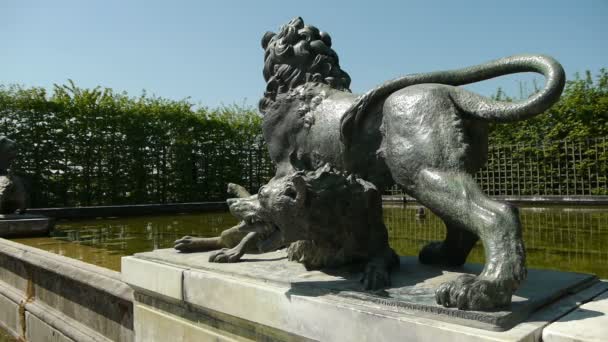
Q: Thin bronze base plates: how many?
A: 1